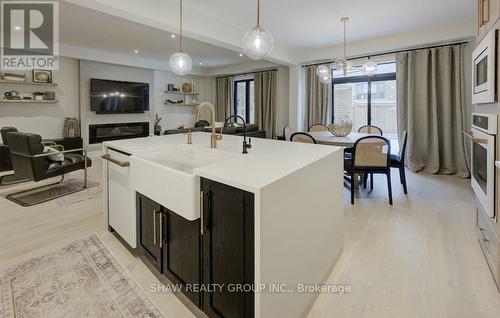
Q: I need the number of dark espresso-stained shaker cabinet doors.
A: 3